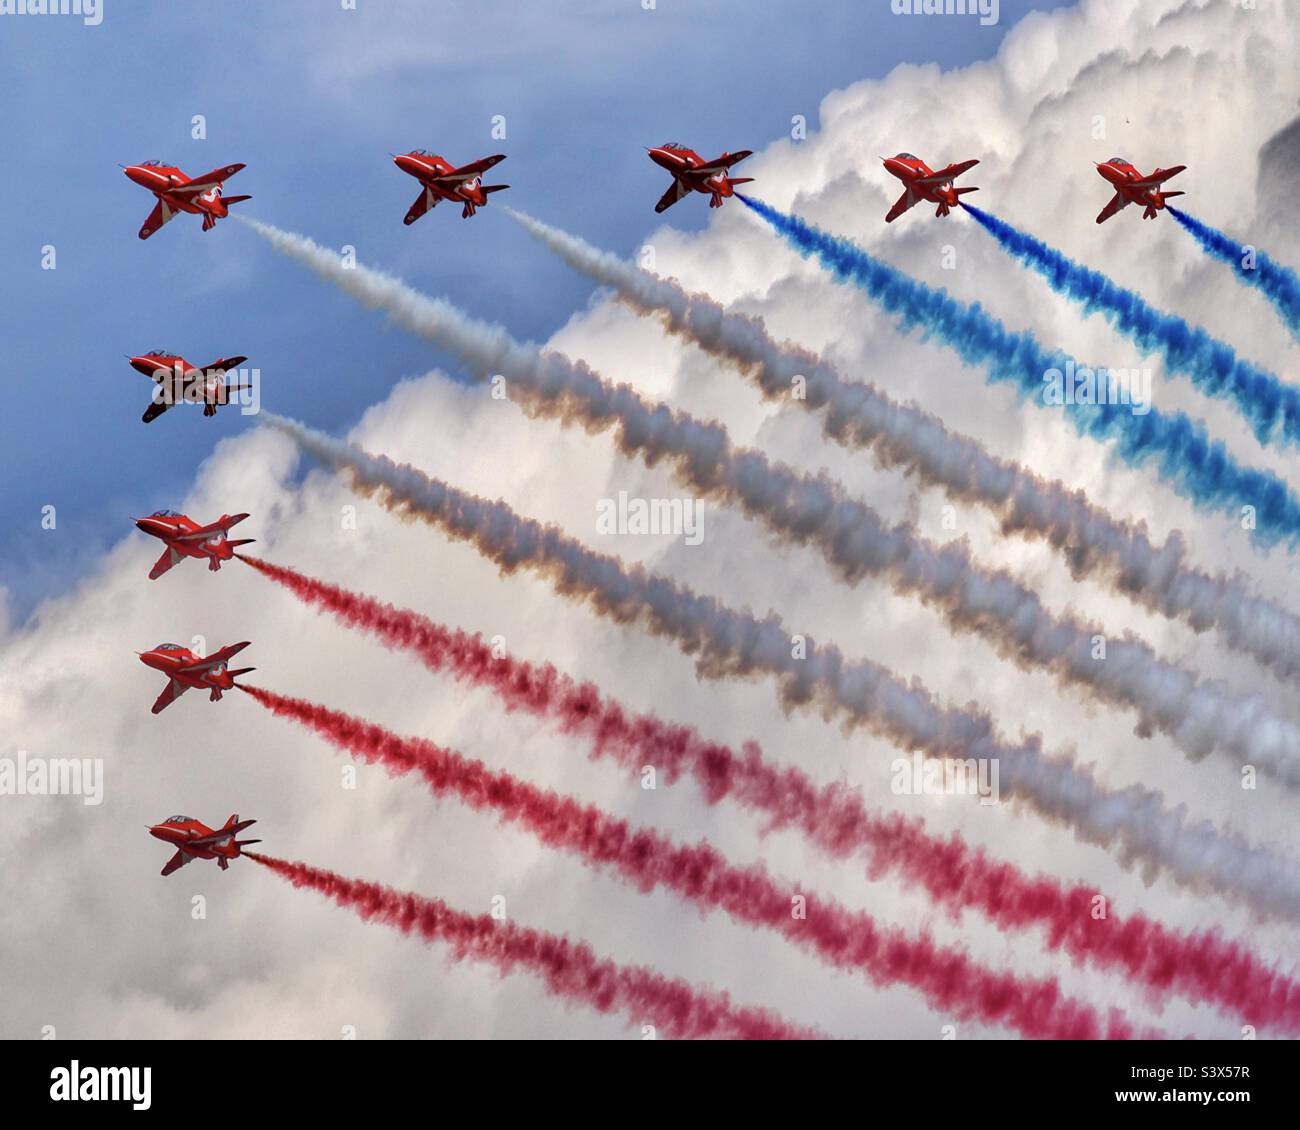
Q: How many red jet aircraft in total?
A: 9